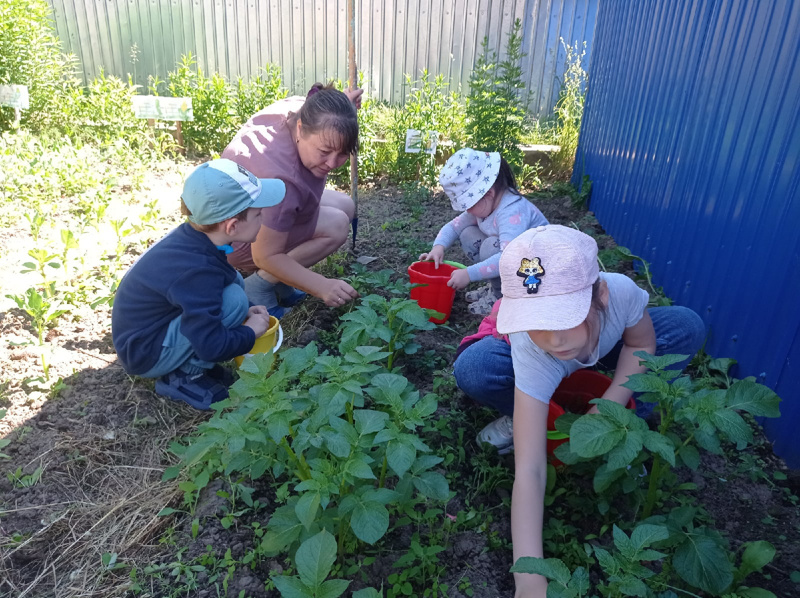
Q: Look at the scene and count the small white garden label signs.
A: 3